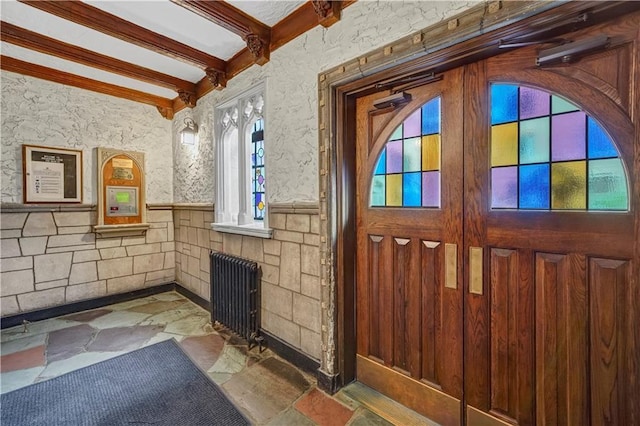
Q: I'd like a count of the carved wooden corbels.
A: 5